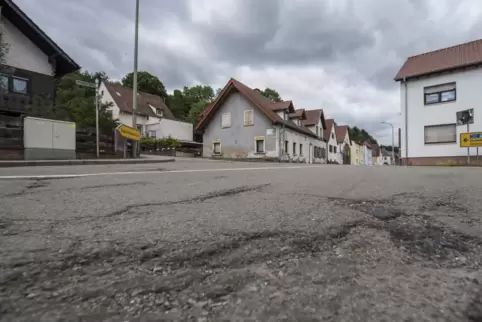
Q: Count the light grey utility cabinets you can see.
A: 1